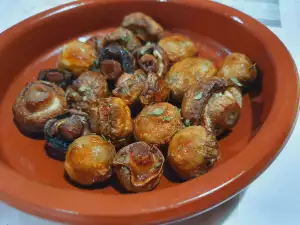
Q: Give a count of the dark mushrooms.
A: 3